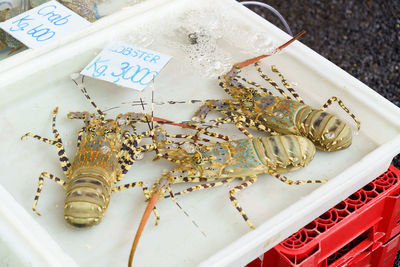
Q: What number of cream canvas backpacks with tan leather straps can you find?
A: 0